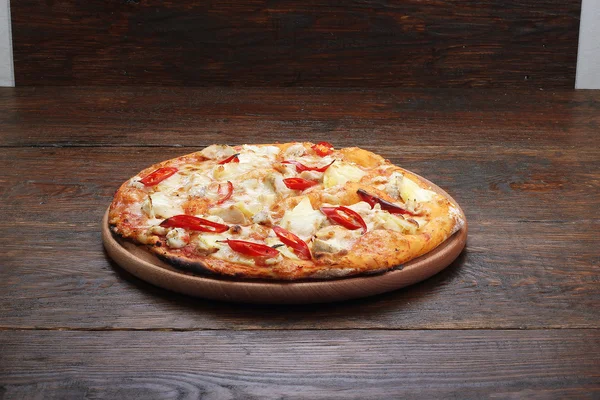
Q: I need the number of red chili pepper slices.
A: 11